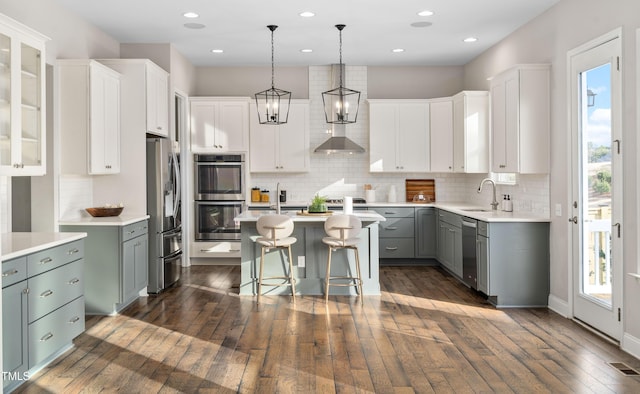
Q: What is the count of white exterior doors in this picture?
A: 1